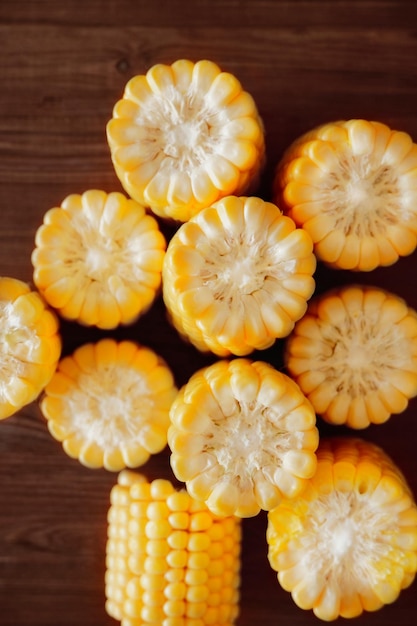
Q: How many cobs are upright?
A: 9